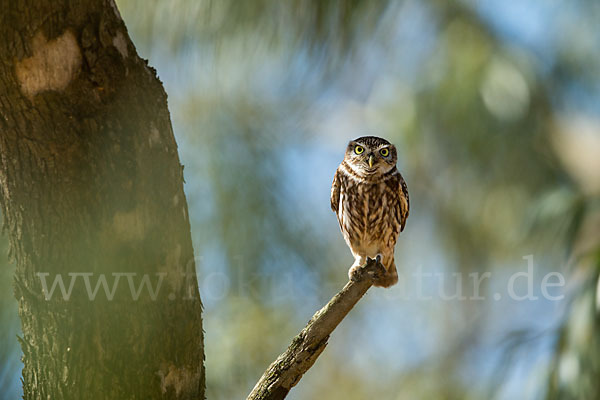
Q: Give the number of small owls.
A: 1